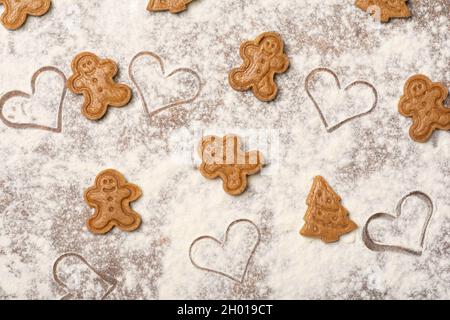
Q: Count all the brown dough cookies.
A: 9